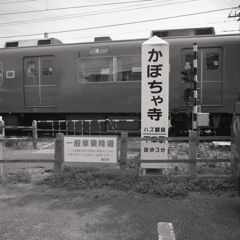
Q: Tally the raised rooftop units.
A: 3